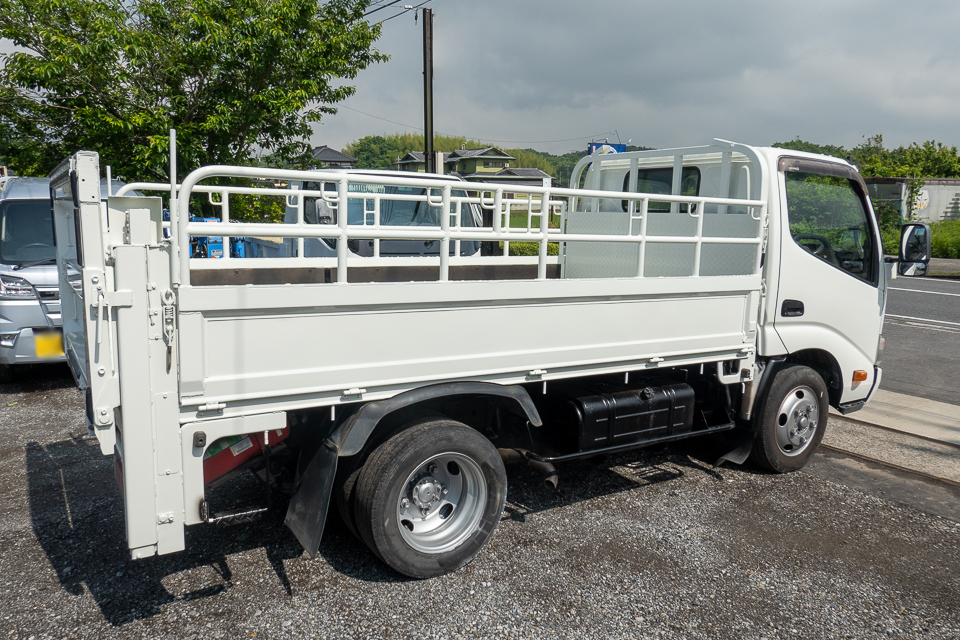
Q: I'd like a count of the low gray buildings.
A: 1